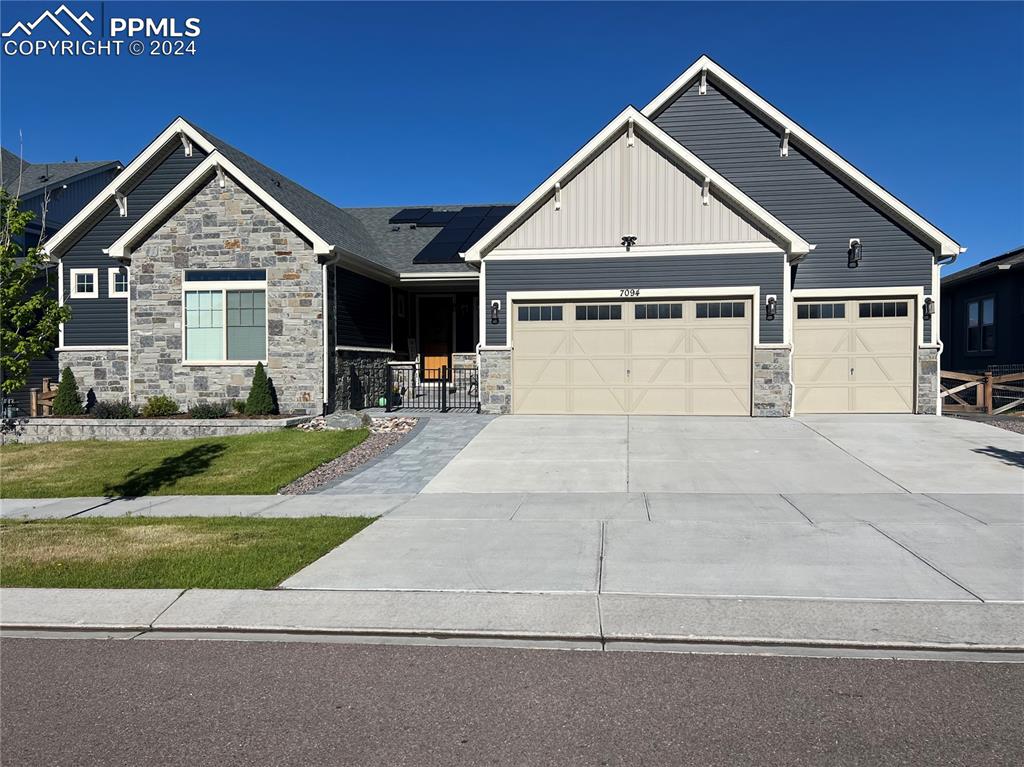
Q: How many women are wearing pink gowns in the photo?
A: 0